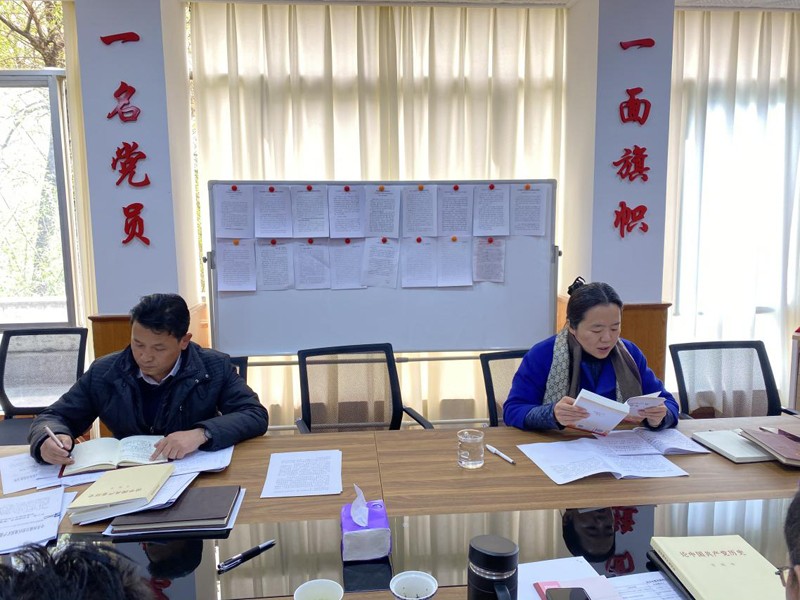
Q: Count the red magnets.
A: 12